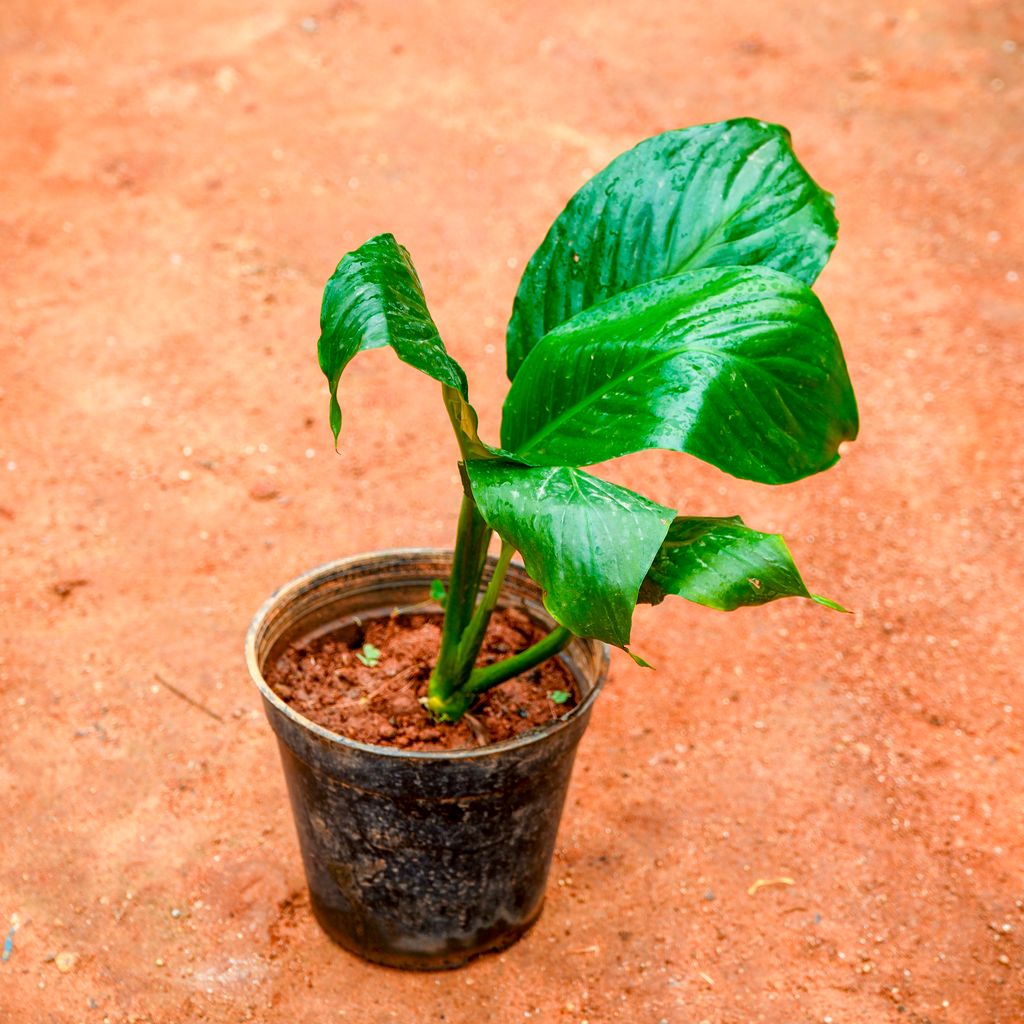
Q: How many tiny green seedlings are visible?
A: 3